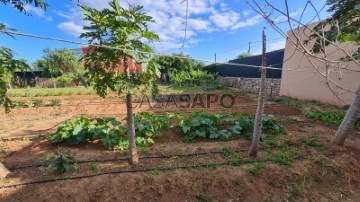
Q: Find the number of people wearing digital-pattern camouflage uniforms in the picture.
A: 0